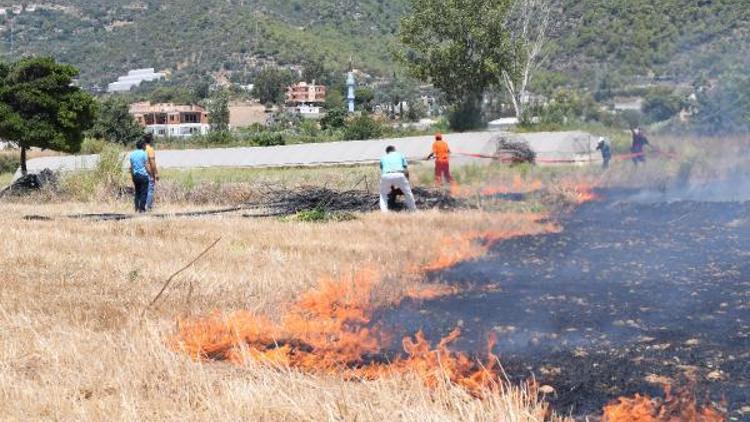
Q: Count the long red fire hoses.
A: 1